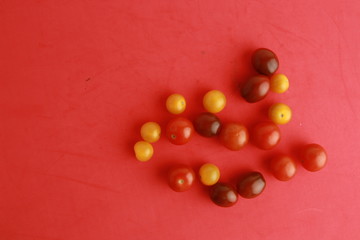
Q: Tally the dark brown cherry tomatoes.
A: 5